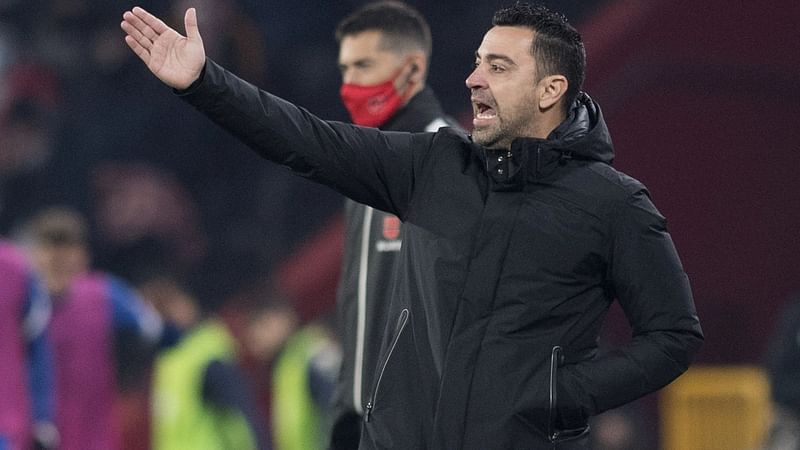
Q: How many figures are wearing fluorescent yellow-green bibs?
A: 2